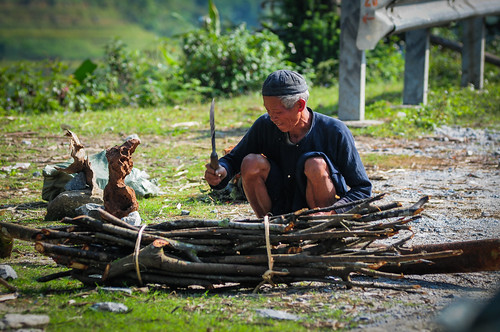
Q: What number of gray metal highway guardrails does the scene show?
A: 1